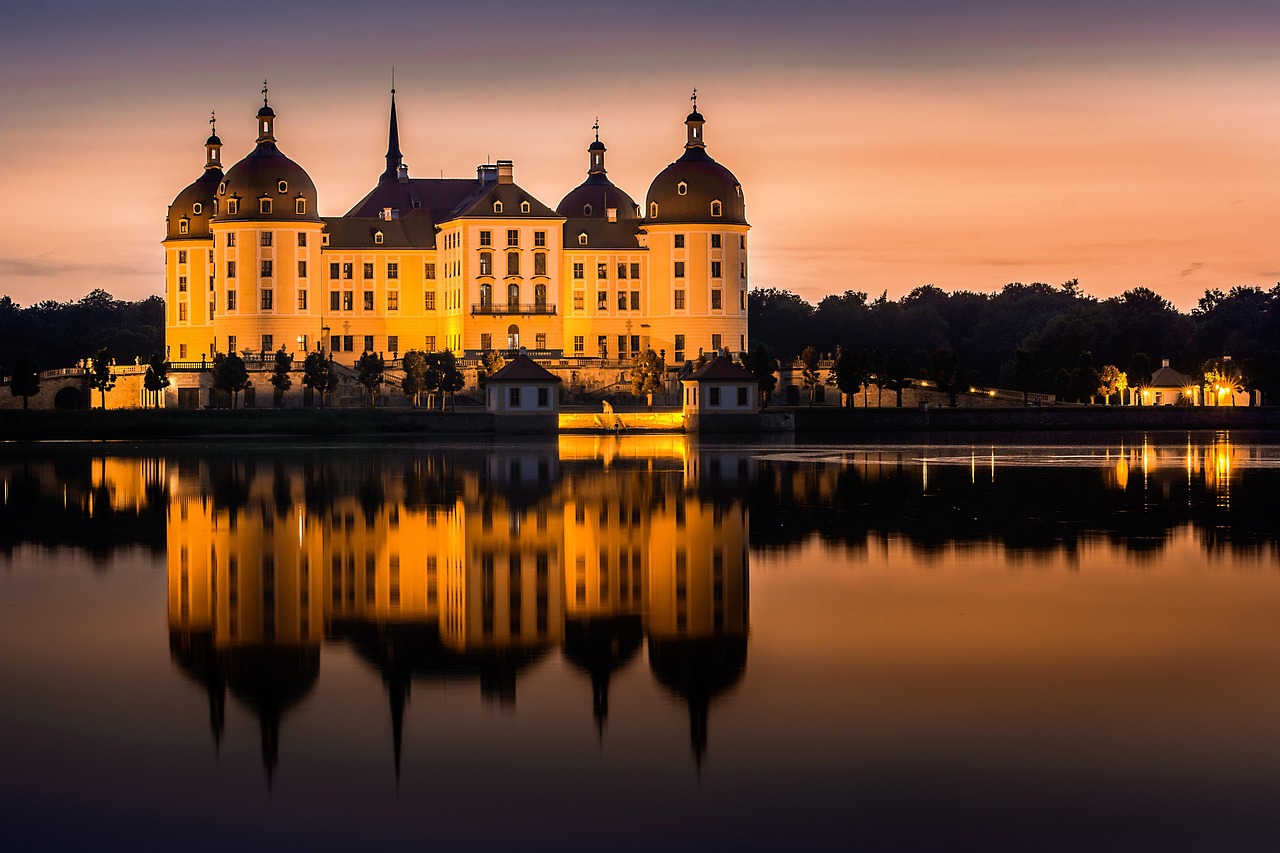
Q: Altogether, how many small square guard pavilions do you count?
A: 2